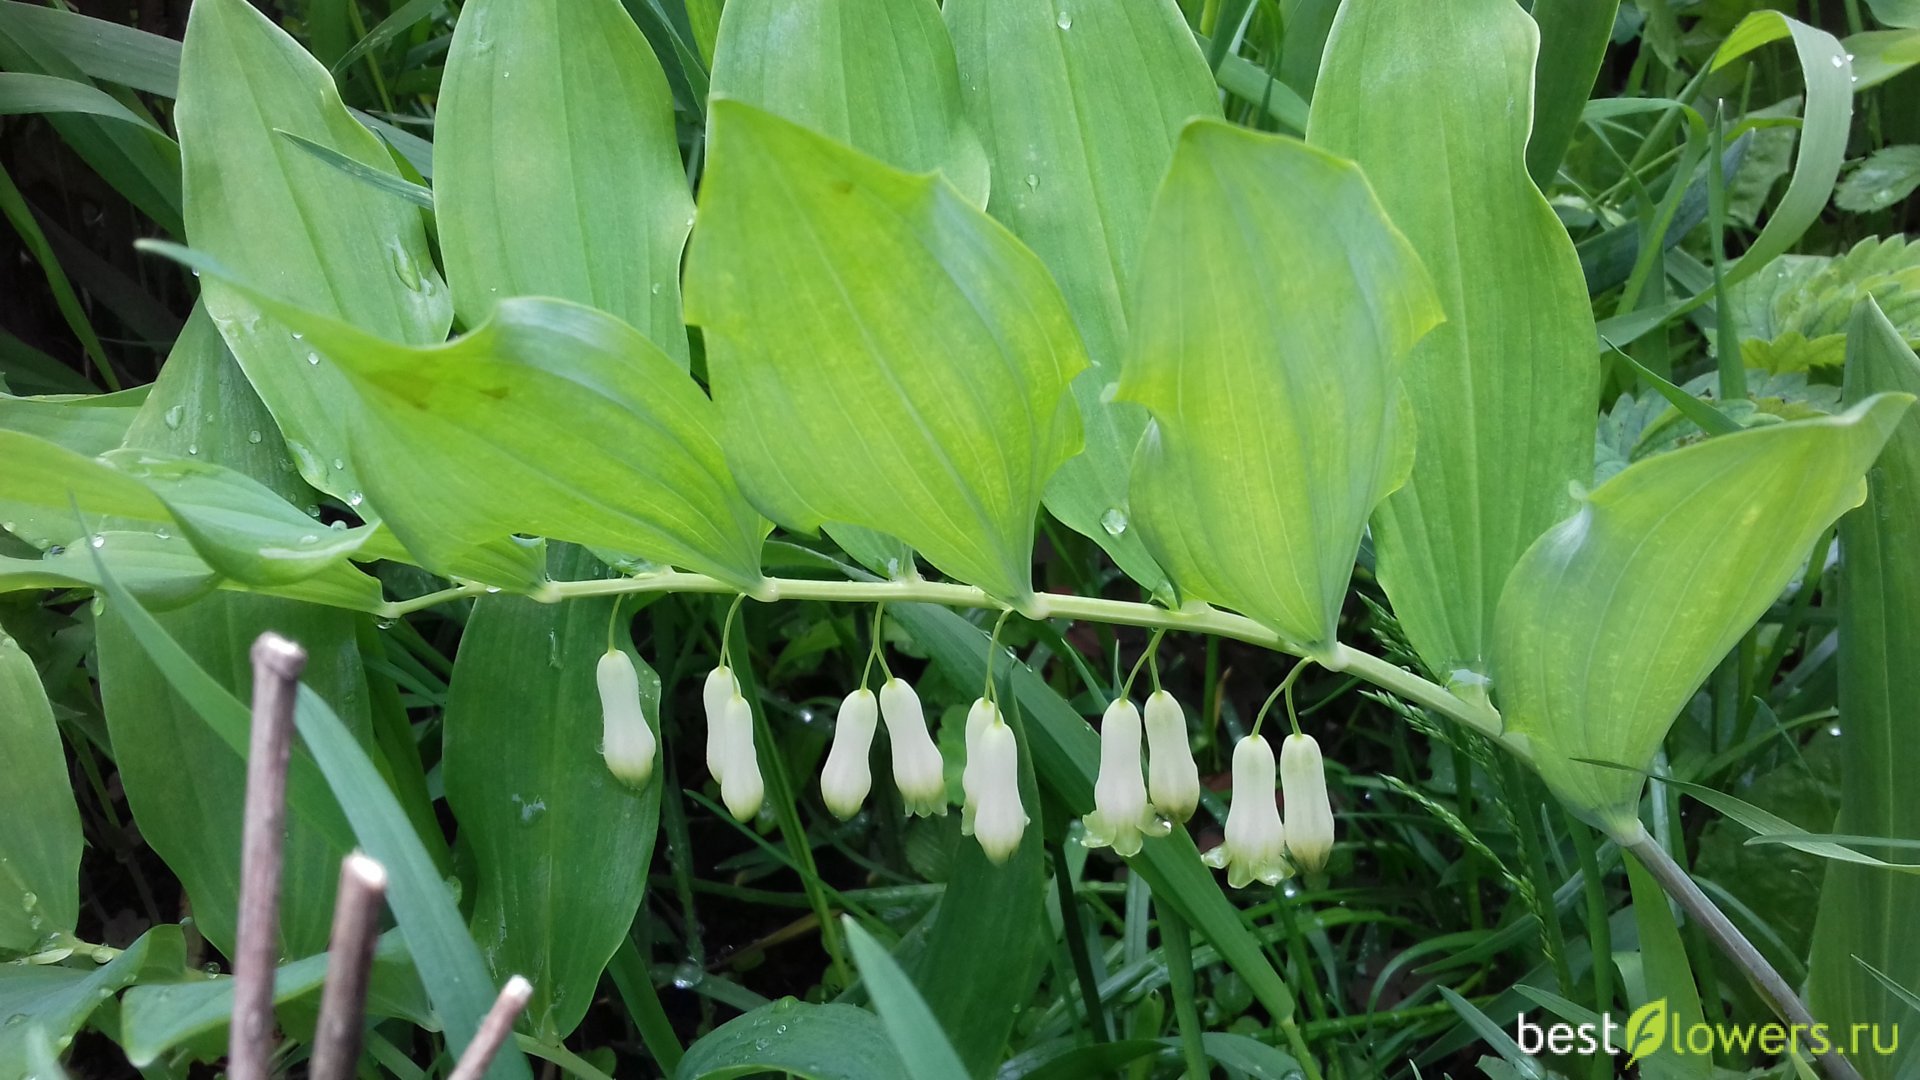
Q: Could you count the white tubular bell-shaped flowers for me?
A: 11